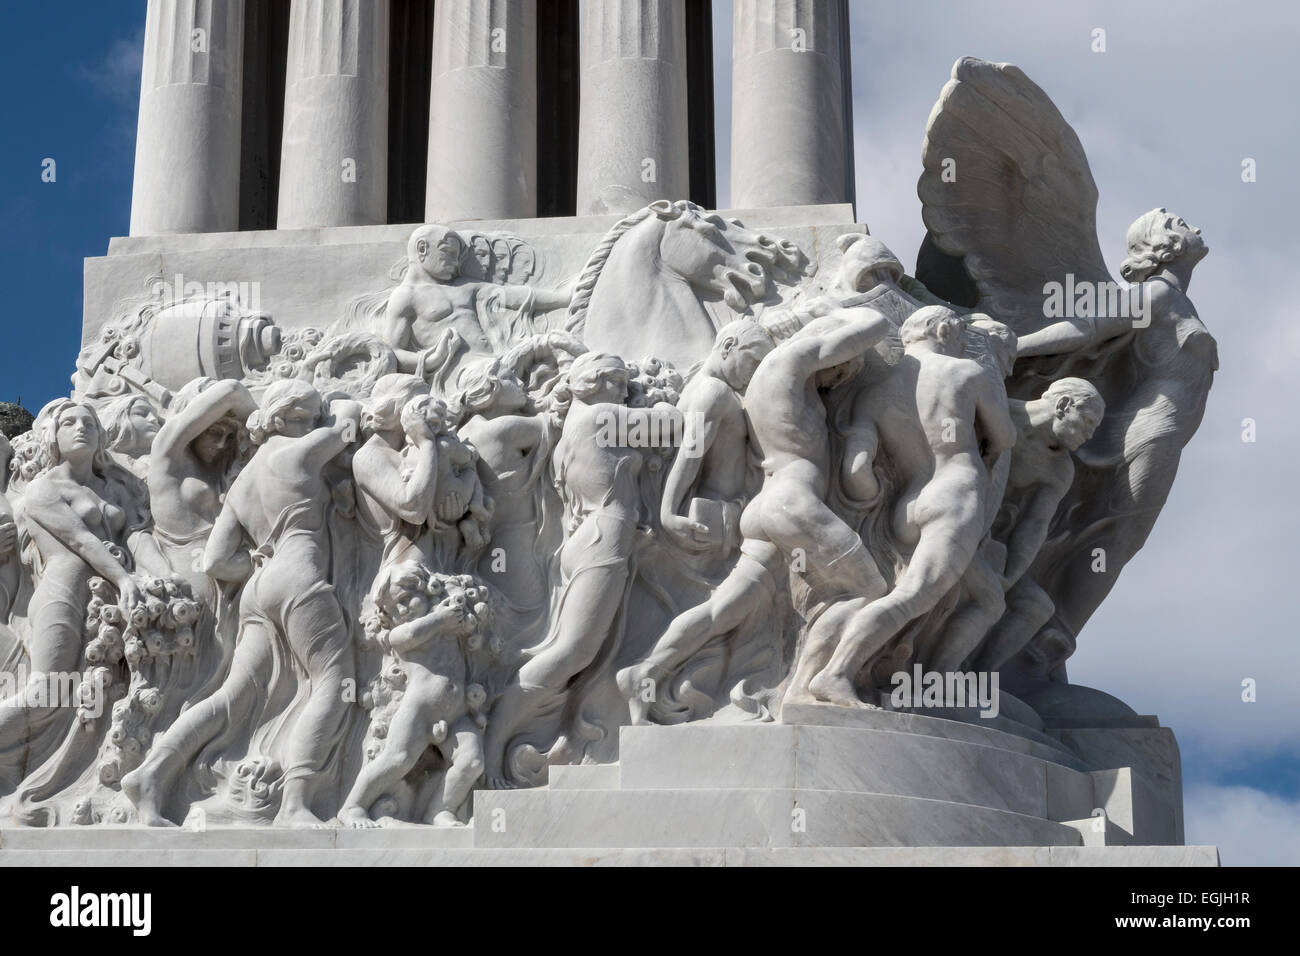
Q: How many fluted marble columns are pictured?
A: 5